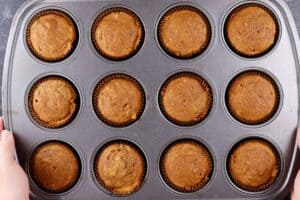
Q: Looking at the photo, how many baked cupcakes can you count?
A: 12